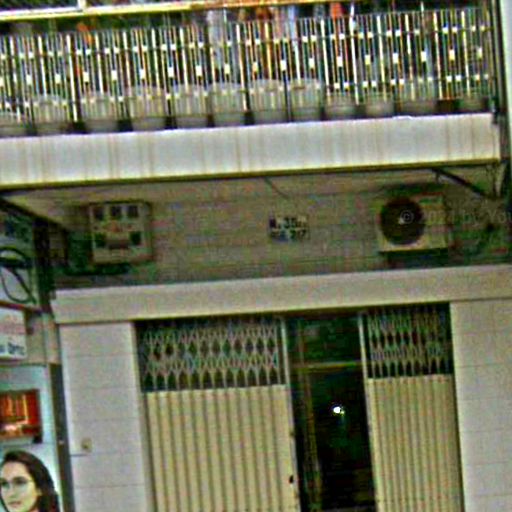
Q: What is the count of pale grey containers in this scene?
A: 12